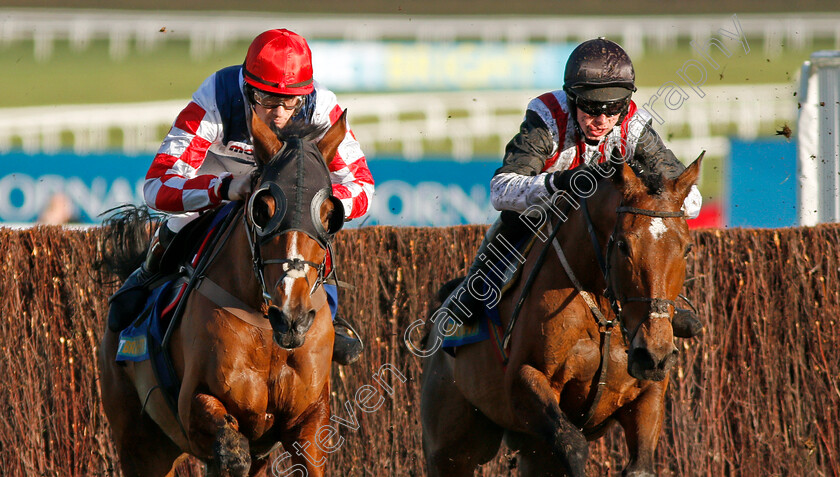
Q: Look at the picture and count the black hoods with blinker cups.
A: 1